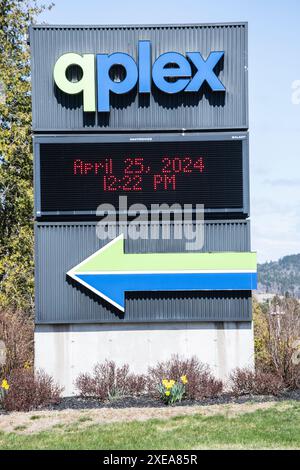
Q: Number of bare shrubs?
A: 4